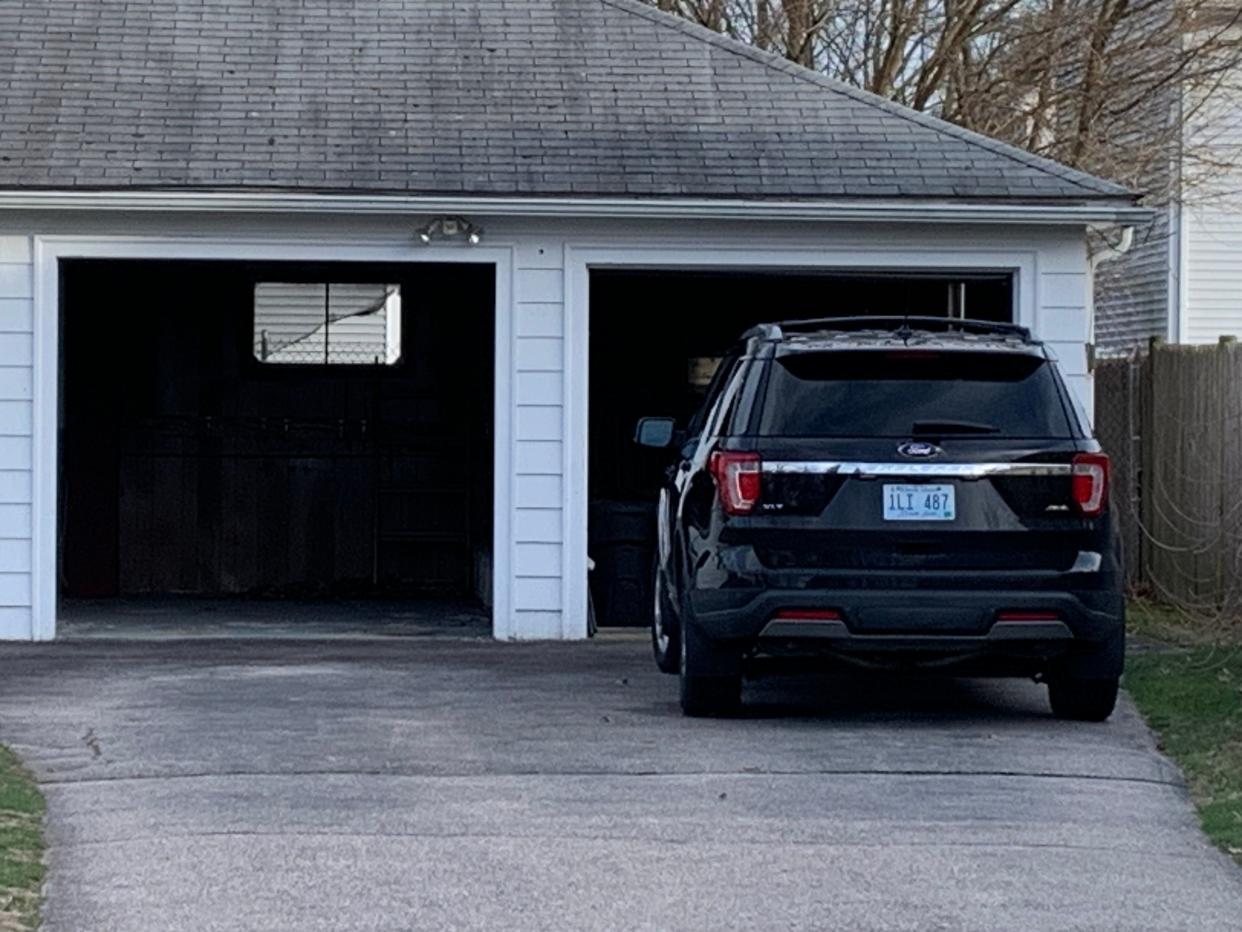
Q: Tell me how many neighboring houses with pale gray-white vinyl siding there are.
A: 1